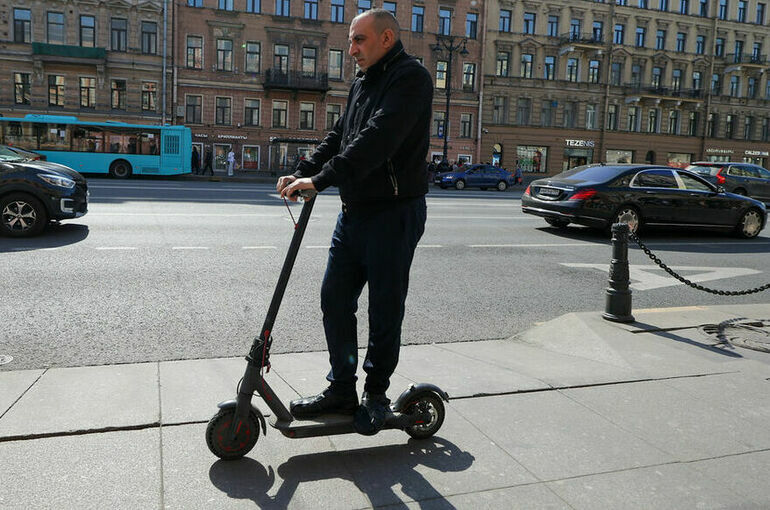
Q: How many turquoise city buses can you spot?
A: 1